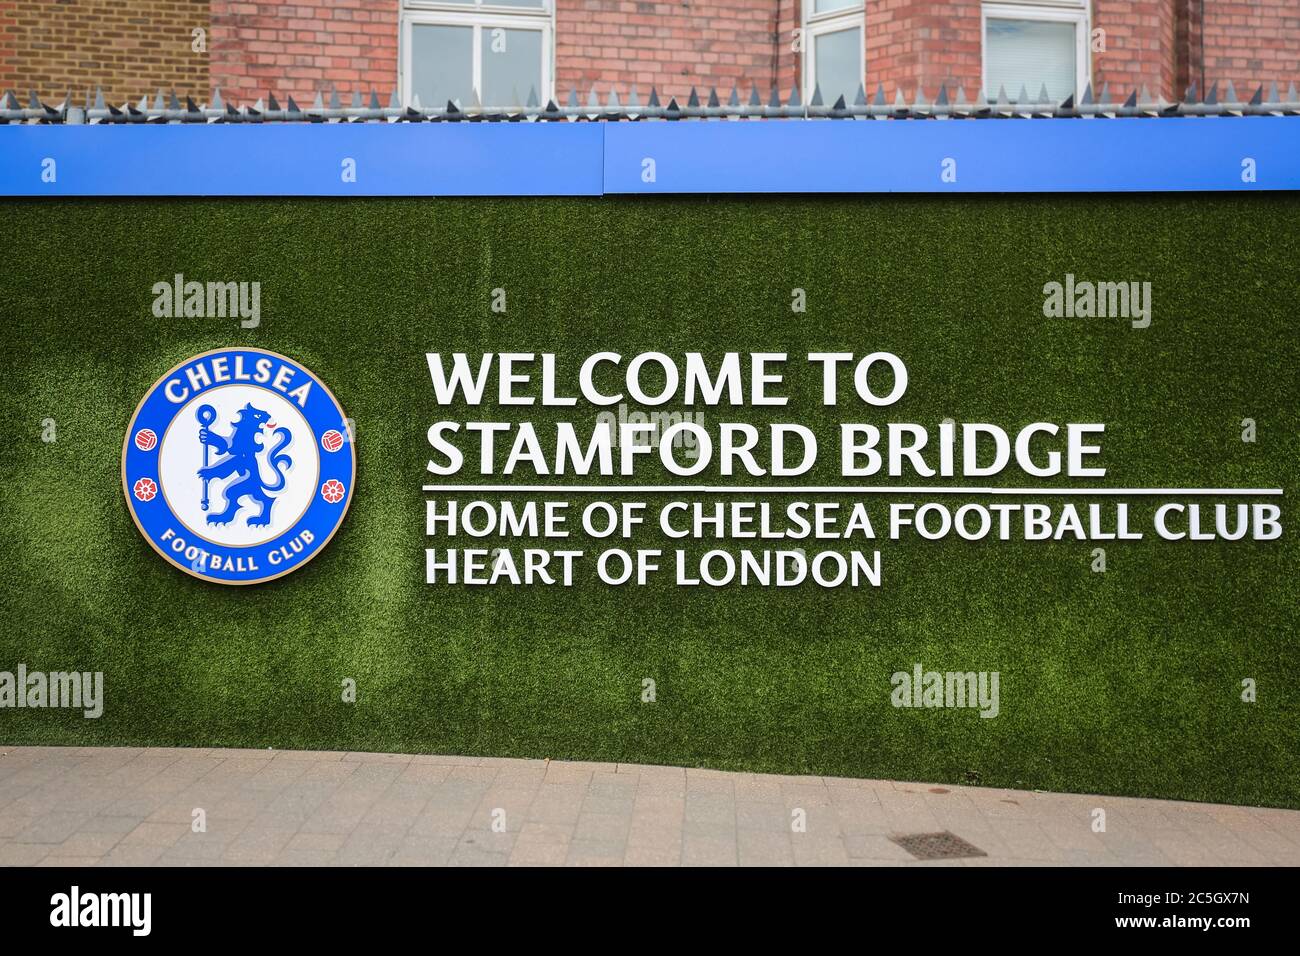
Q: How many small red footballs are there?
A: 2